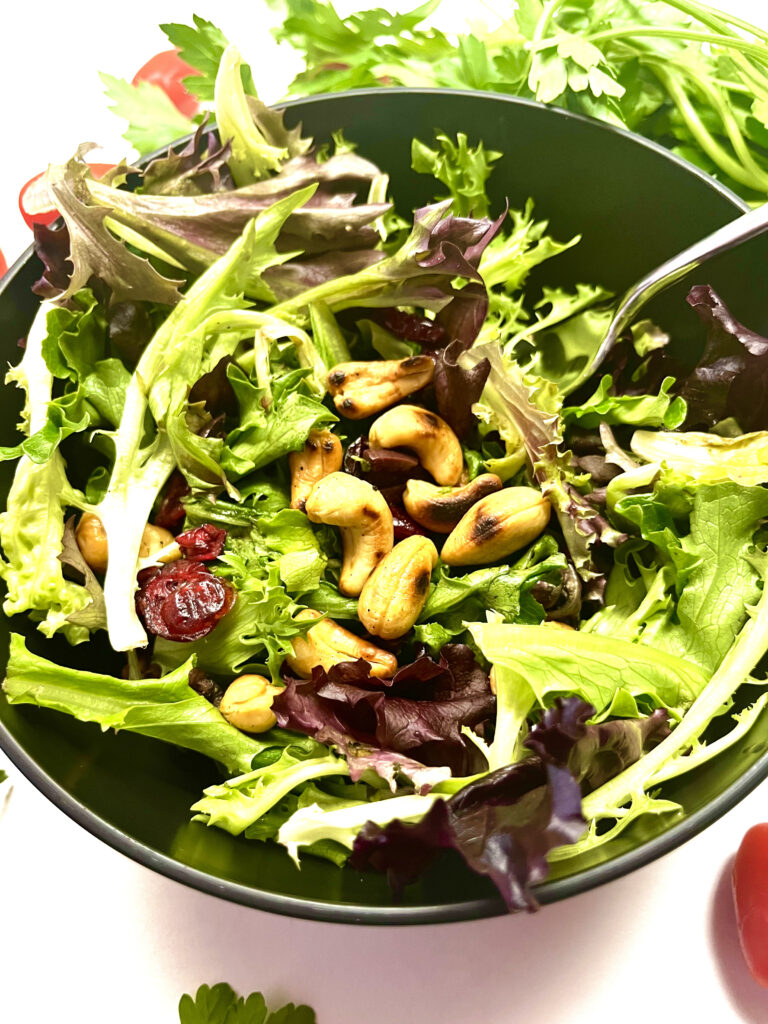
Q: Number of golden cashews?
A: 10